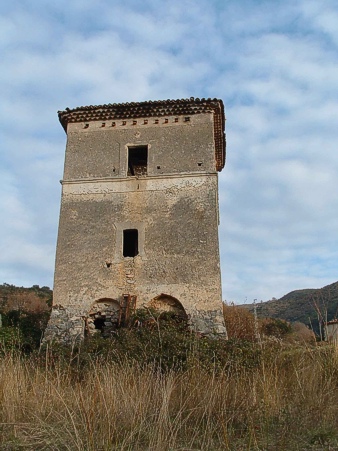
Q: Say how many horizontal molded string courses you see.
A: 1